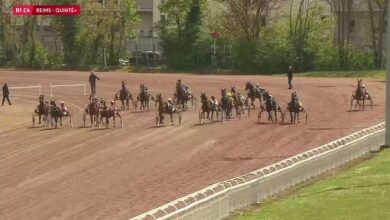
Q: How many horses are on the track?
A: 15